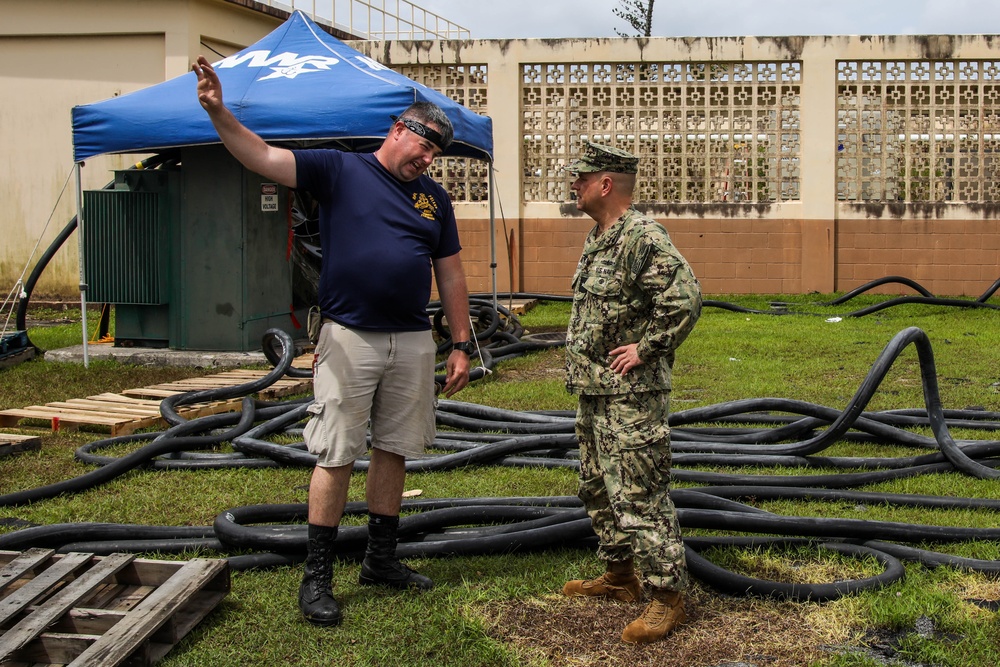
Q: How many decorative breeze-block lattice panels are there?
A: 3